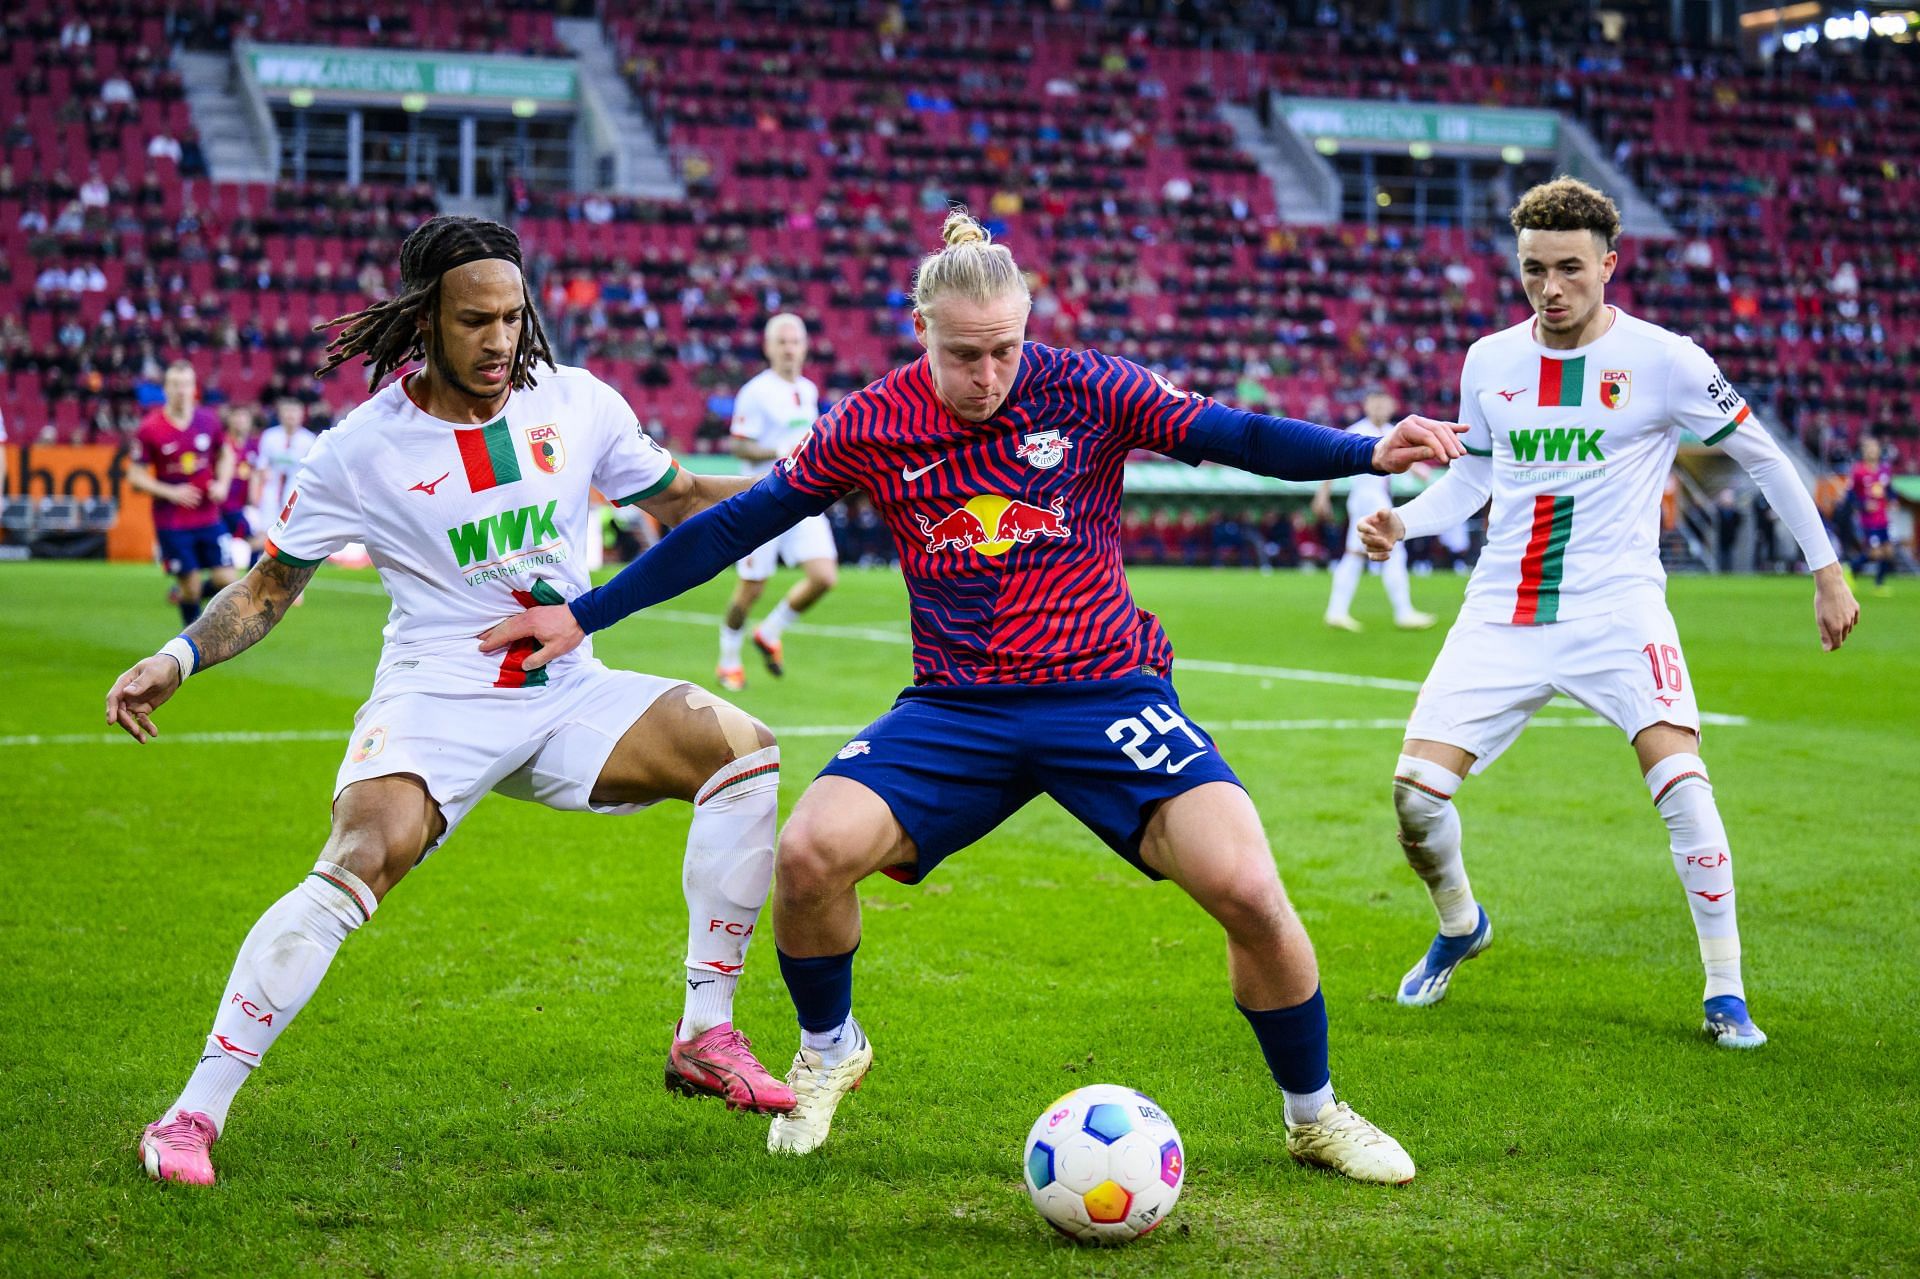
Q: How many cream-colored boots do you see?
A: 2